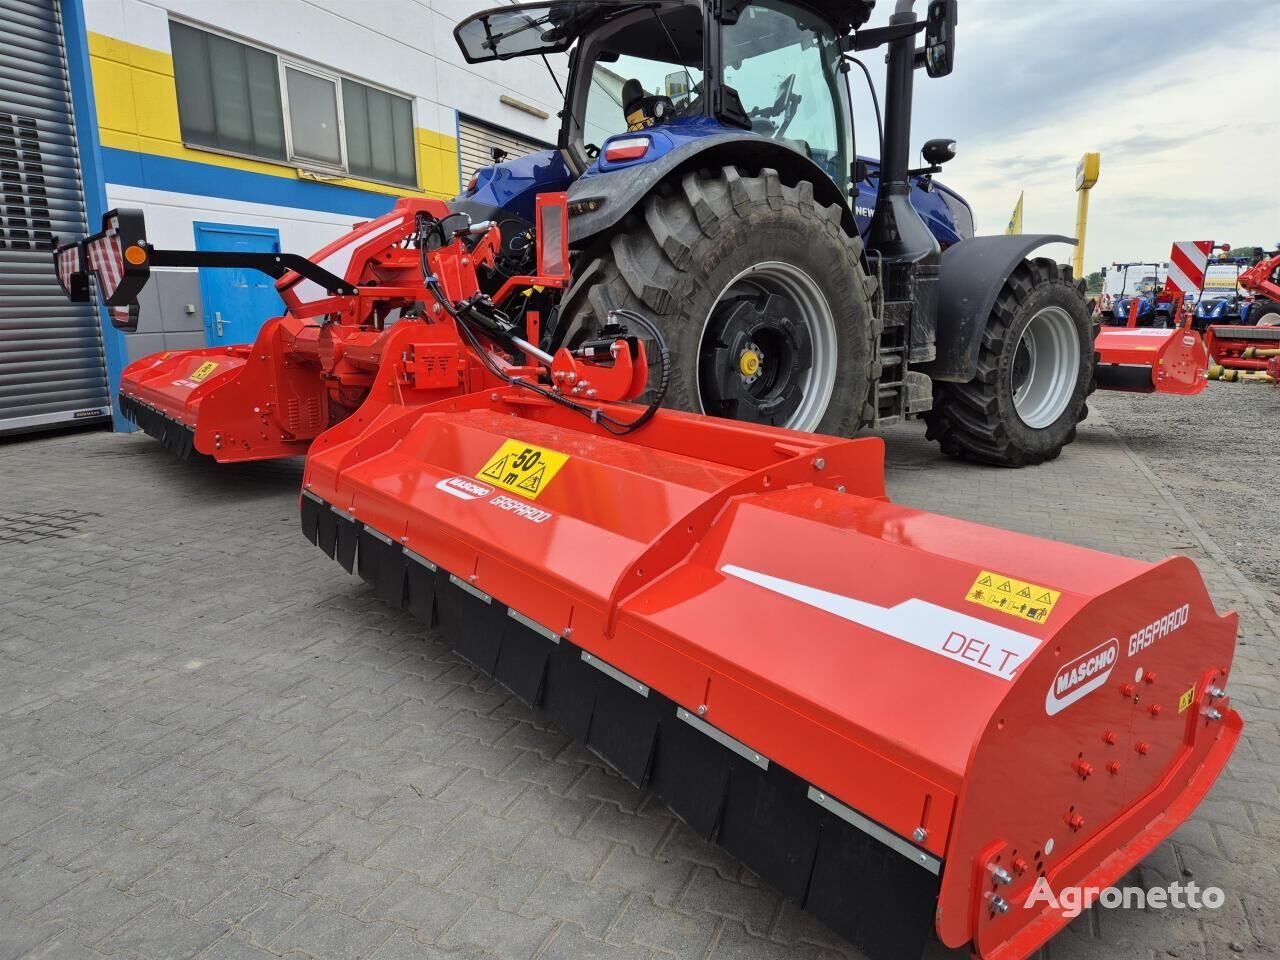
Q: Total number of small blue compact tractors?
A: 2